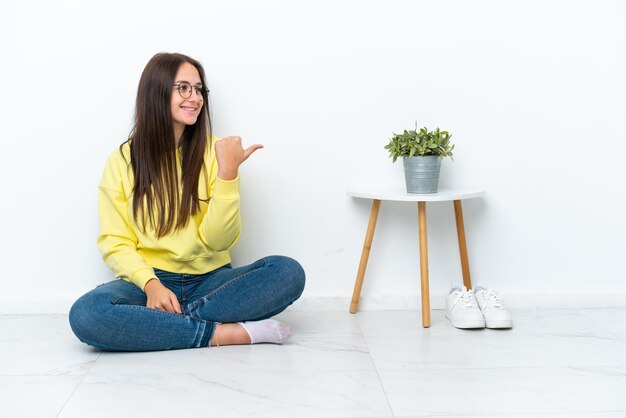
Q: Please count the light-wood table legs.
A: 3